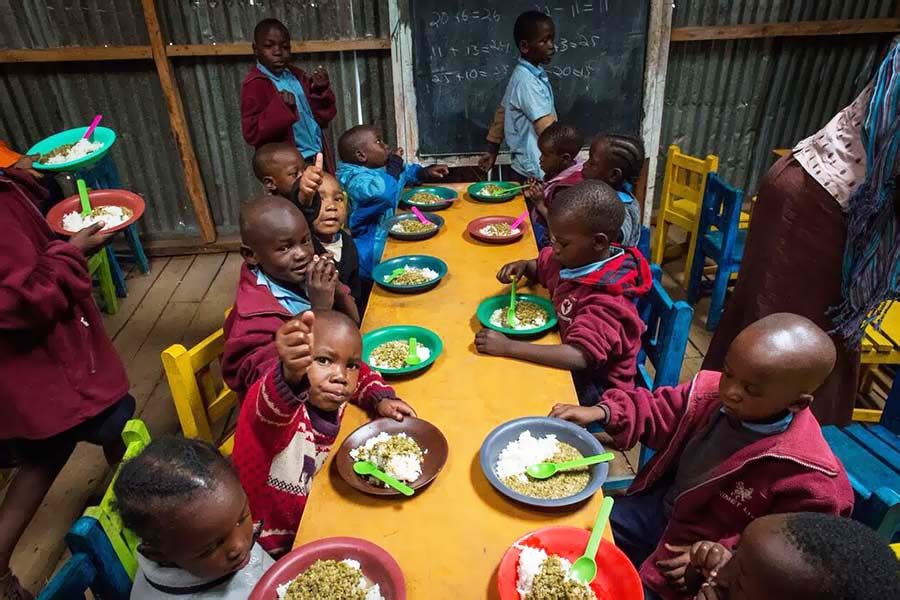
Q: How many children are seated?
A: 11